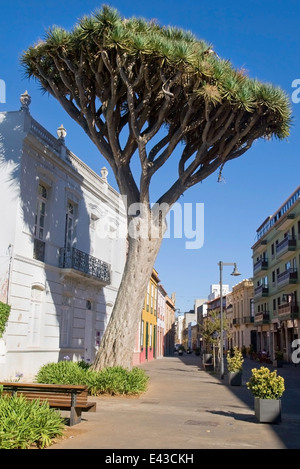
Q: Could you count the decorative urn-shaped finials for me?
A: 3